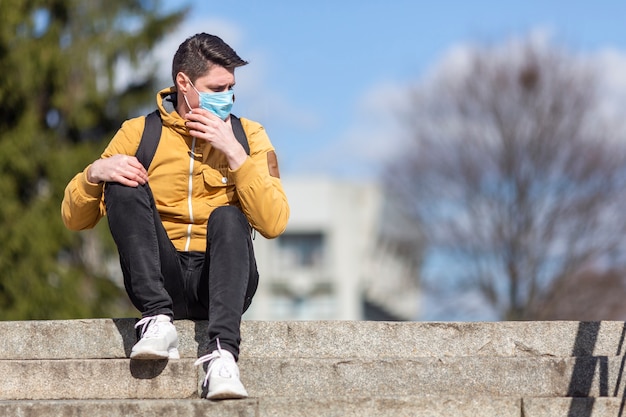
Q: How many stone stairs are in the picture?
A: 3